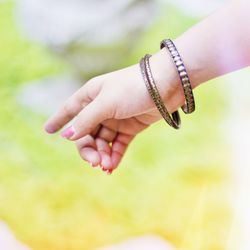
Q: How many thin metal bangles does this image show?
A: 2